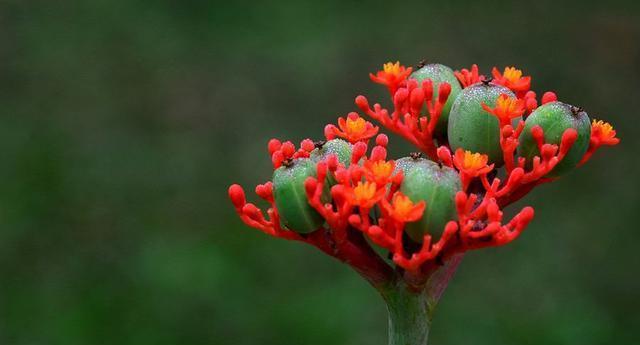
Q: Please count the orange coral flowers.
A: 9